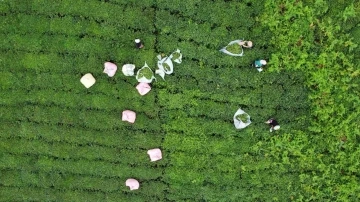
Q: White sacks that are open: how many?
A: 5